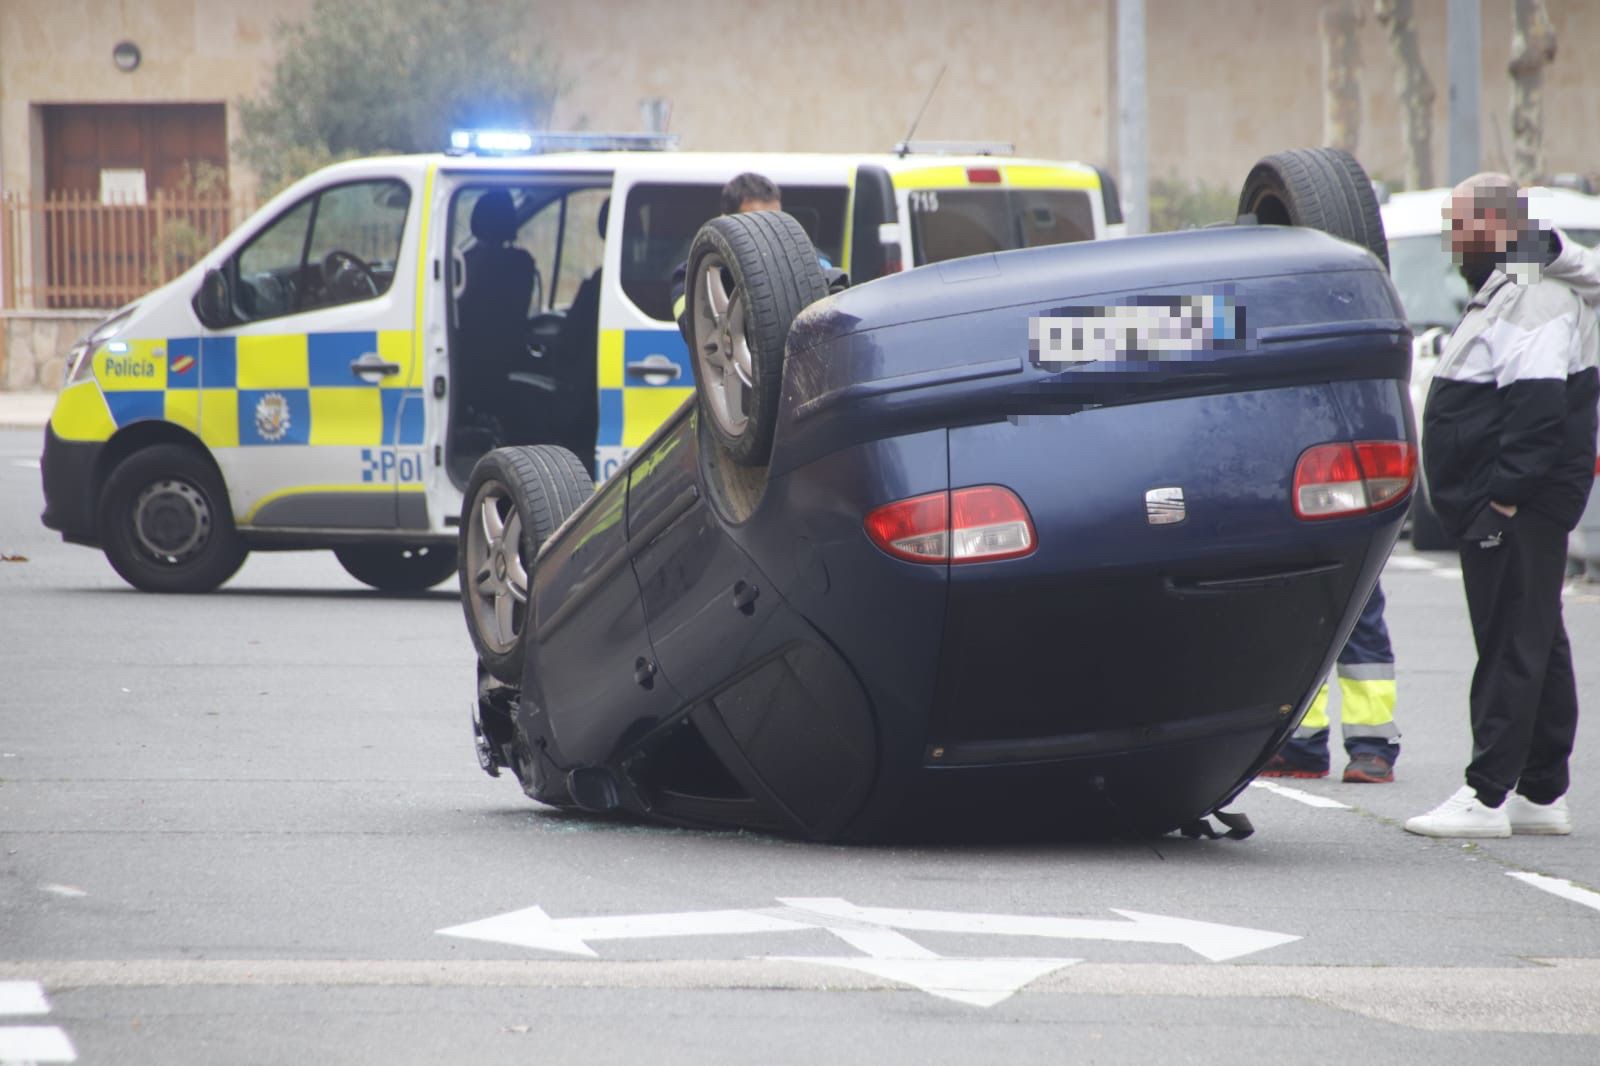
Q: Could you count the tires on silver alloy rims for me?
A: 2